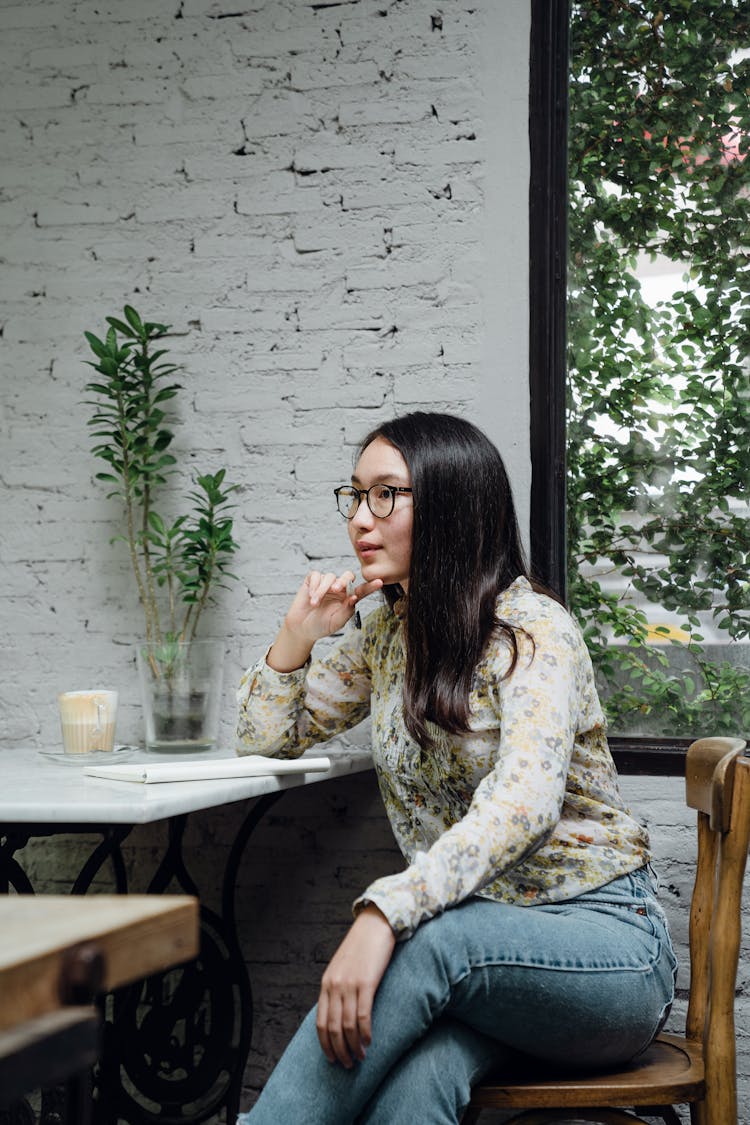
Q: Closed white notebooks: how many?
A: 1